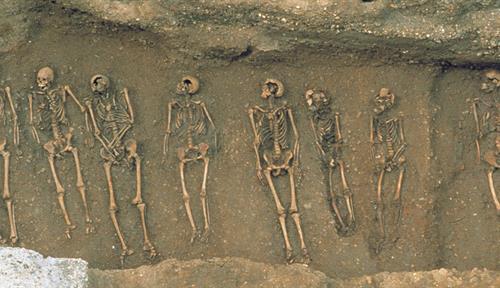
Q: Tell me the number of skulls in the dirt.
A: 7